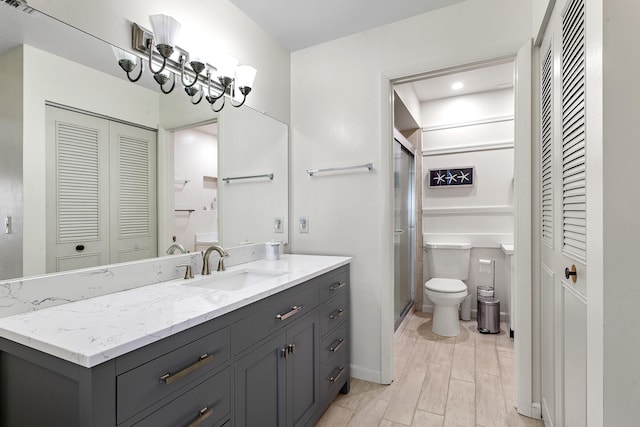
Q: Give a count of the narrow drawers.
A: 4